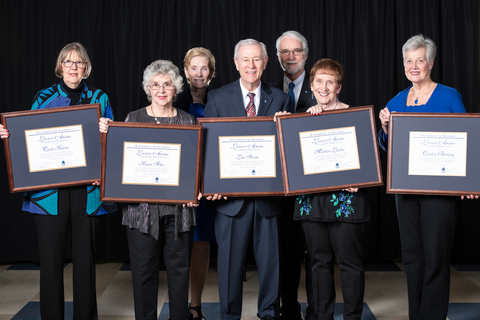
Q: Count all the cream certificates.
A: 5